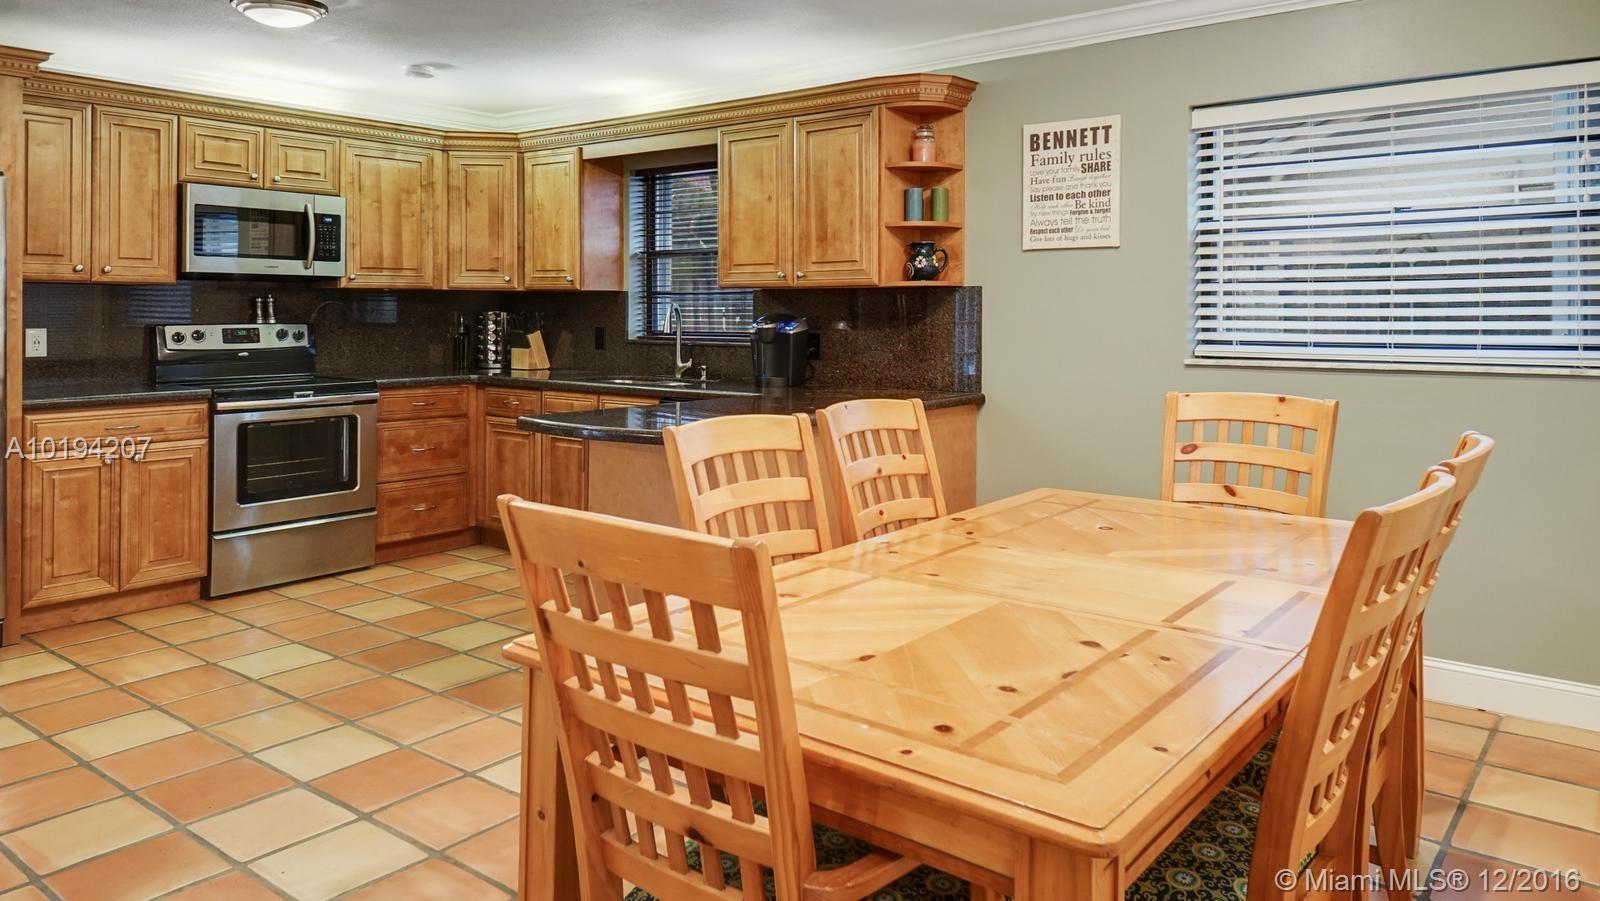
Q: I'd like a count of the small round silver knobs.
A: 11